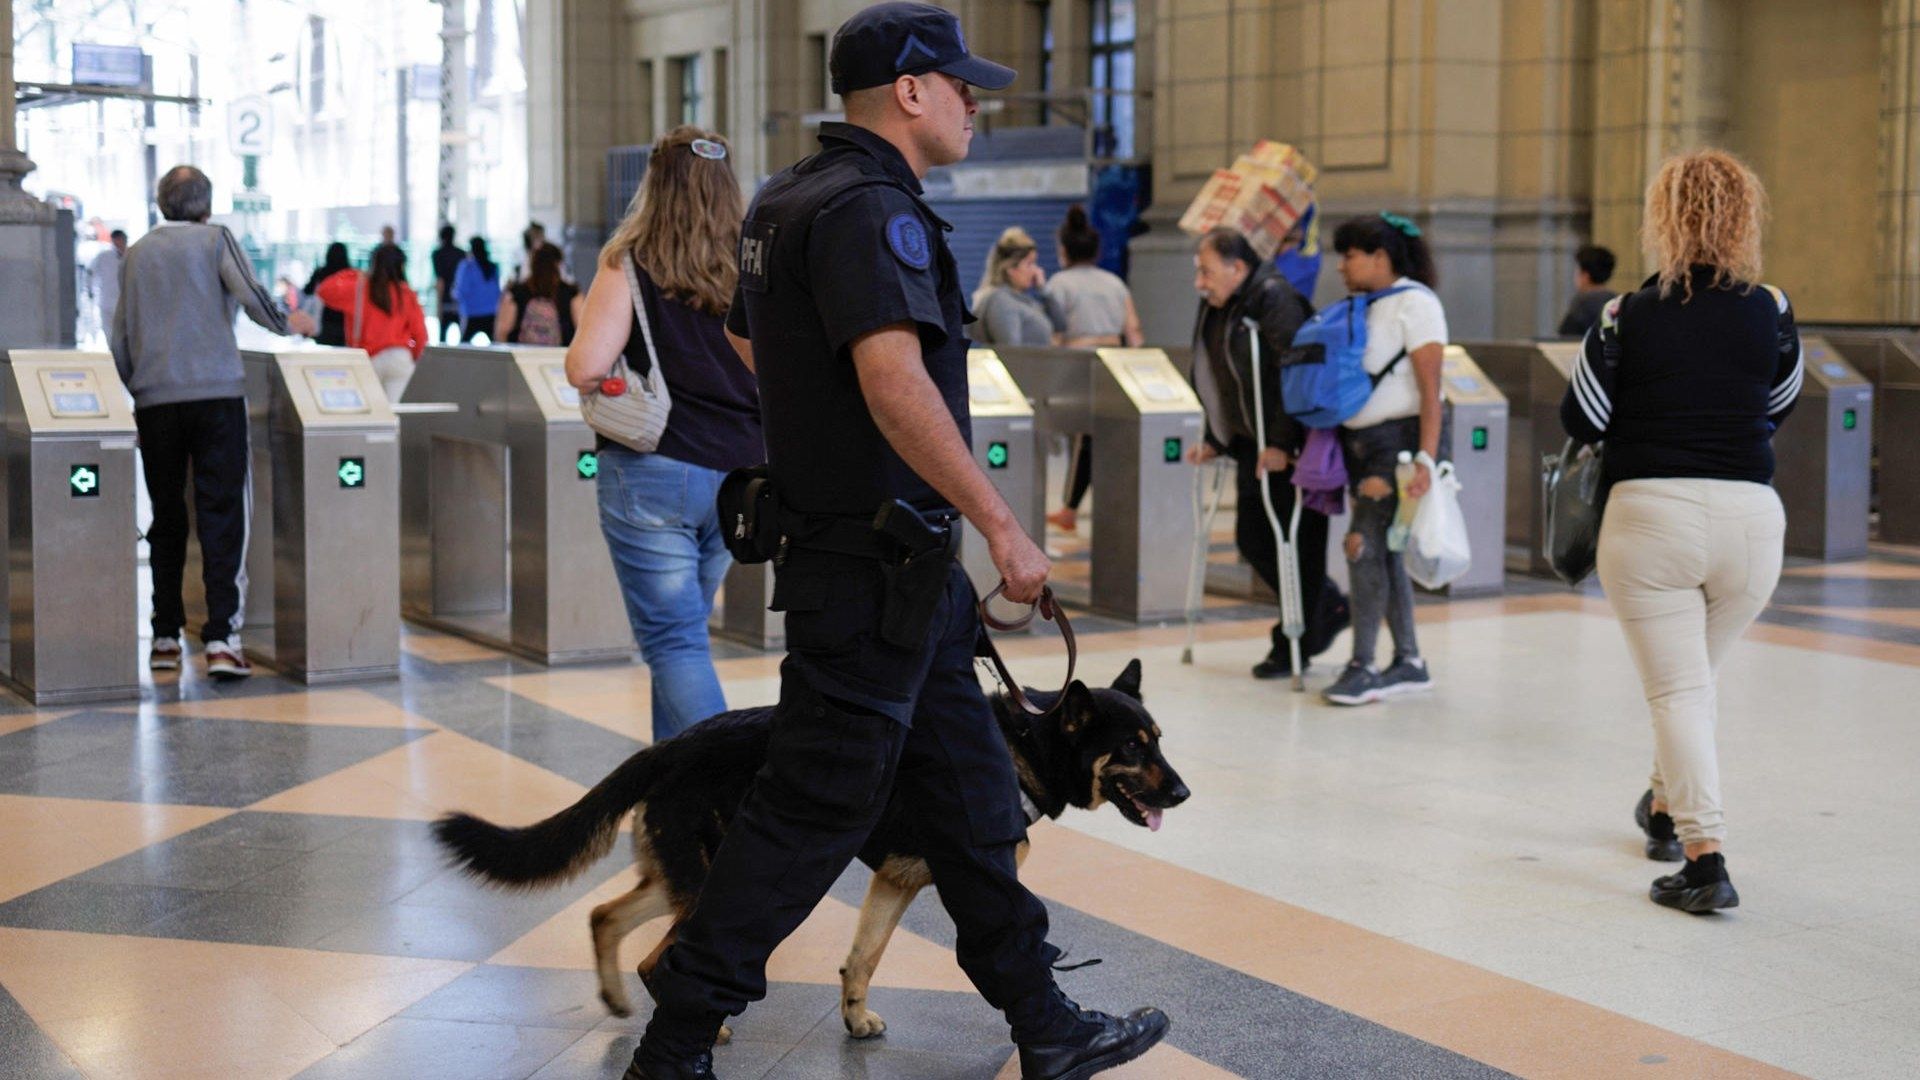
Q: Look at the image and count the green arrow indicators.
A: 7